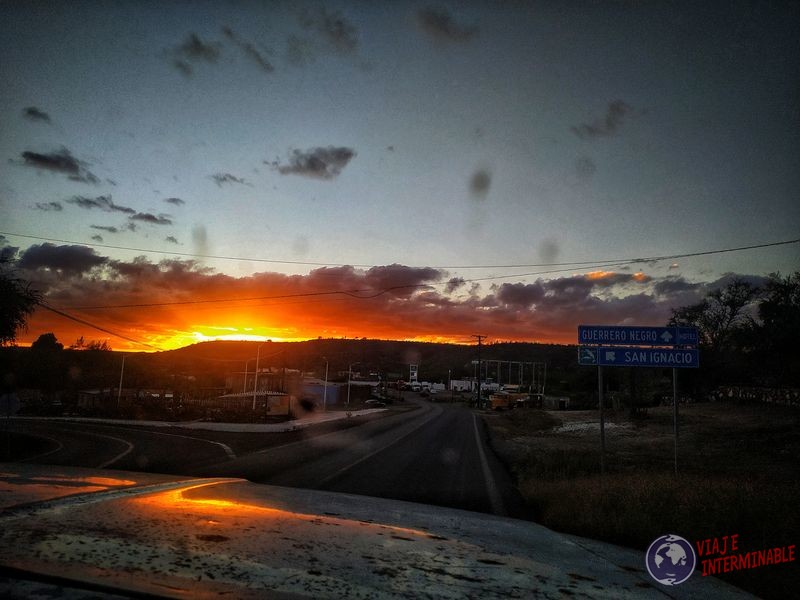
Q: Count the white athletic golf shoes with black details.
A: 0